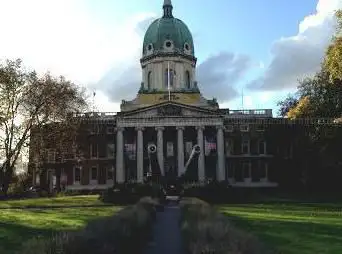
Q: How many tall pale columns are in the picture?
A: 6